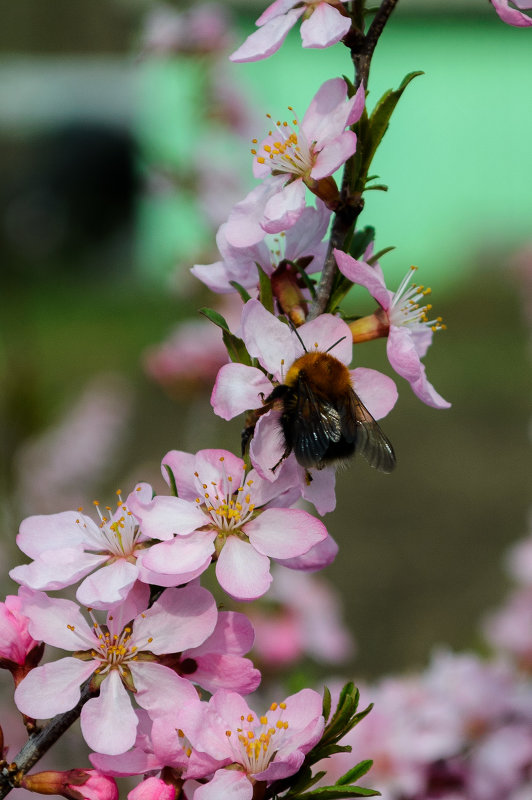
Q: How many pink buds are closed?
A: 3